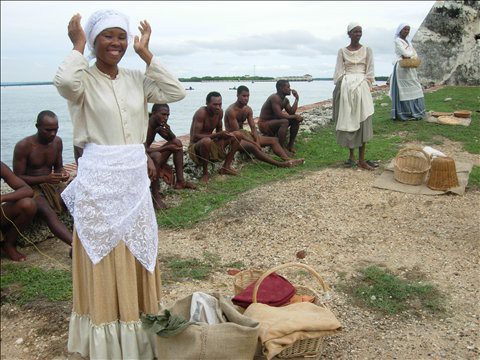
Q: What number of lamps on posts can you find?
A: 0